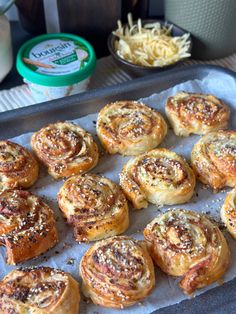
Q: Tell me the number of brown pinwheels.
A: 12